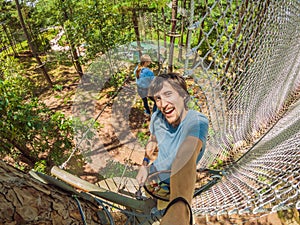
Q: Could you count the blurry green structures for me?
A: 1